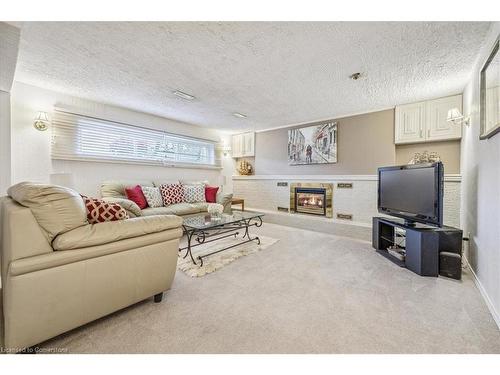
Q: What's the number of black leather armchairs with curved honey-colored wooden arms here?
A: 0